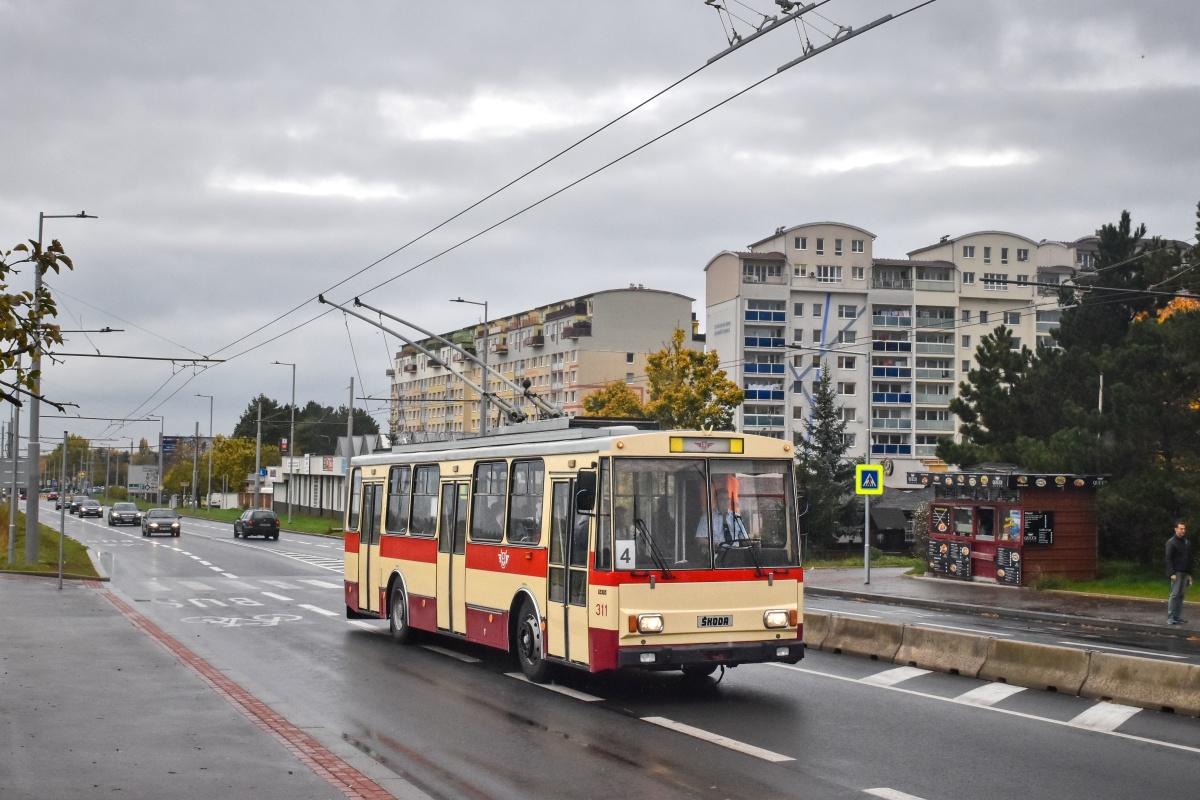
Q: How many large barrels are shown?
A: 0